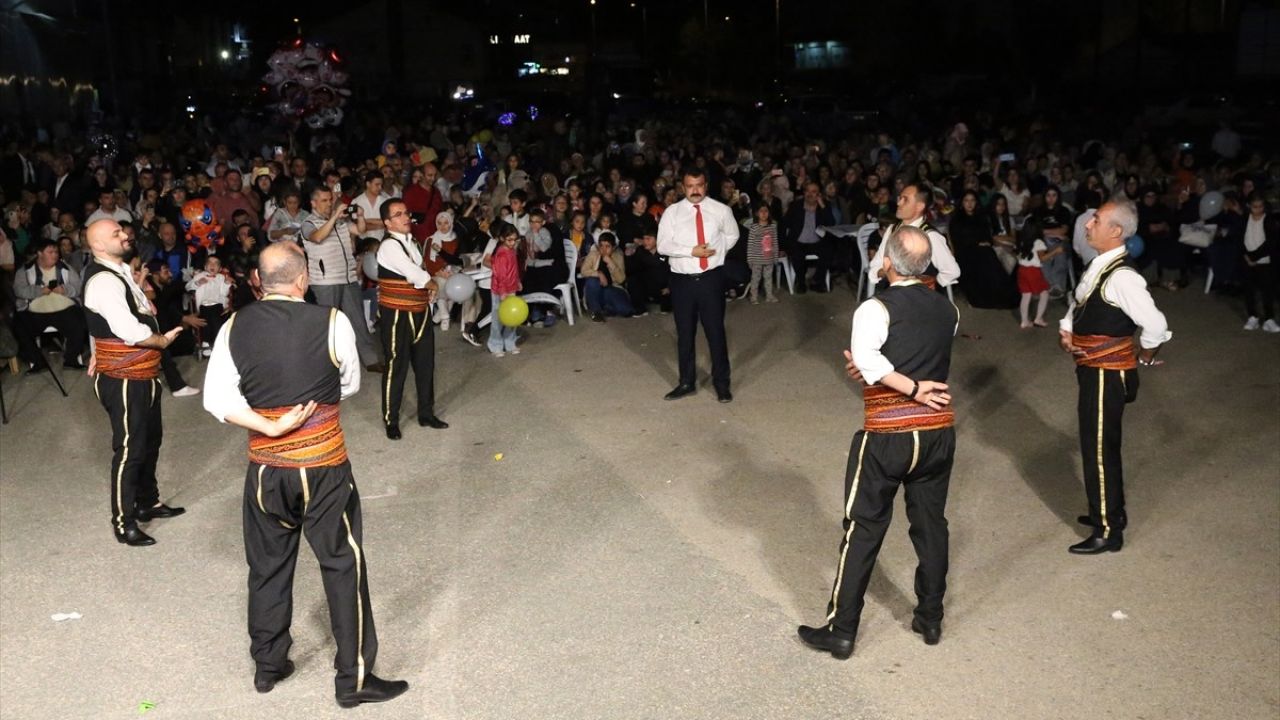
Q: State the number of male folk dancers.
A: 6